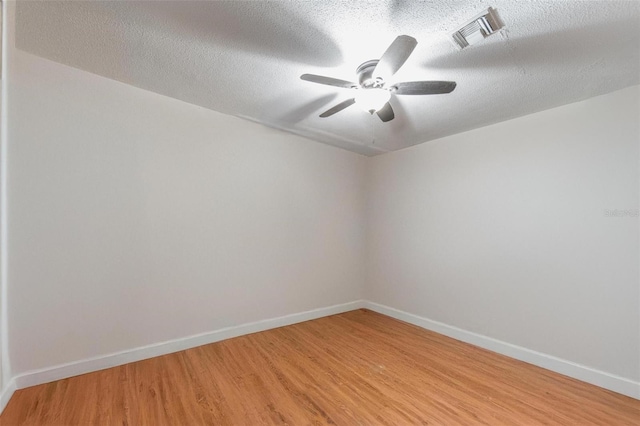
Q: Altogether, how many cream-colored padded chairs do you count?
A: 0